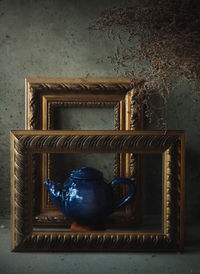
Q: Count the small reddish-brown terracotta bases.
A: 1